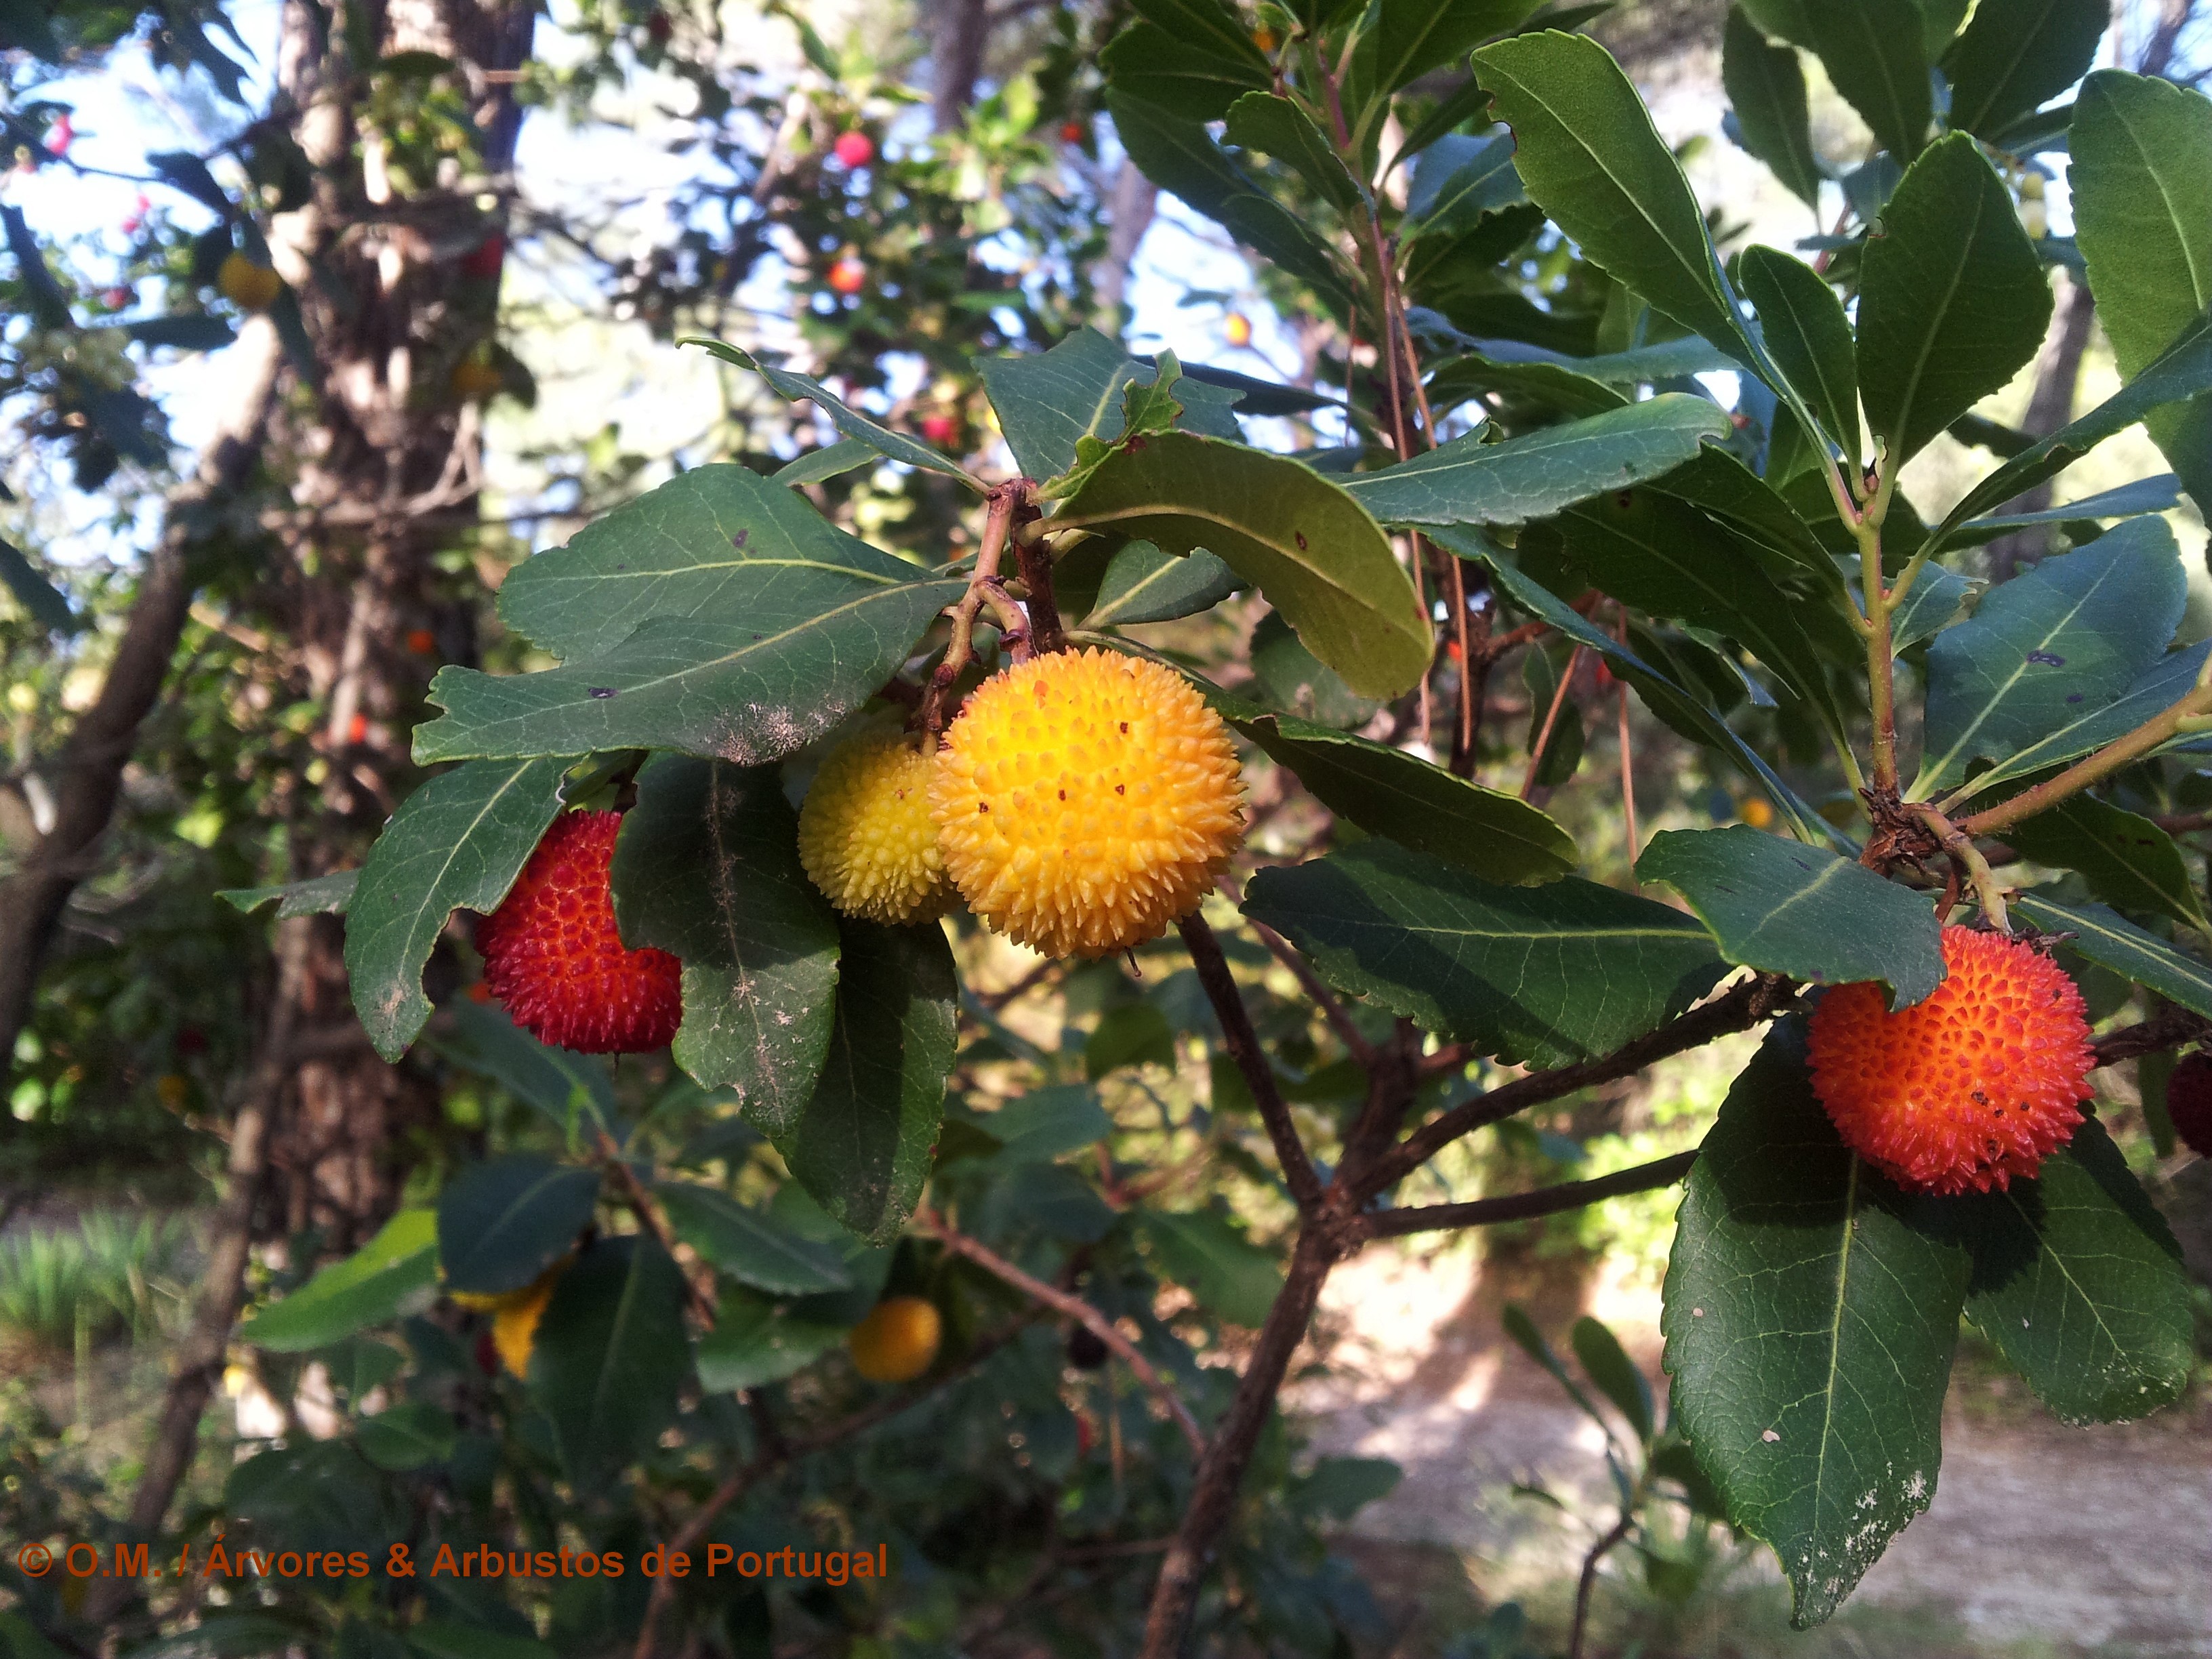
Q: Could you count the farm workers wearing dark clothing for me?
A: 0